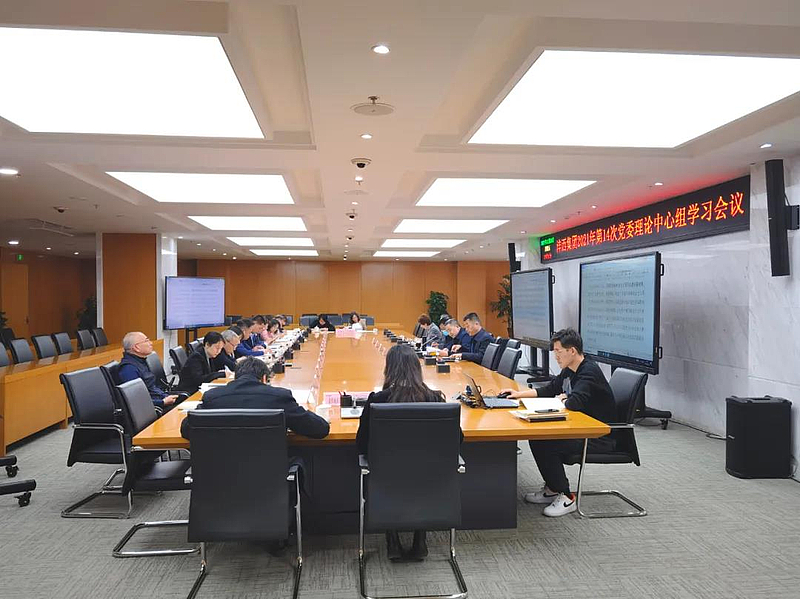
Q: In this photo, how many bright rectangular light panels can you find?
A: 10